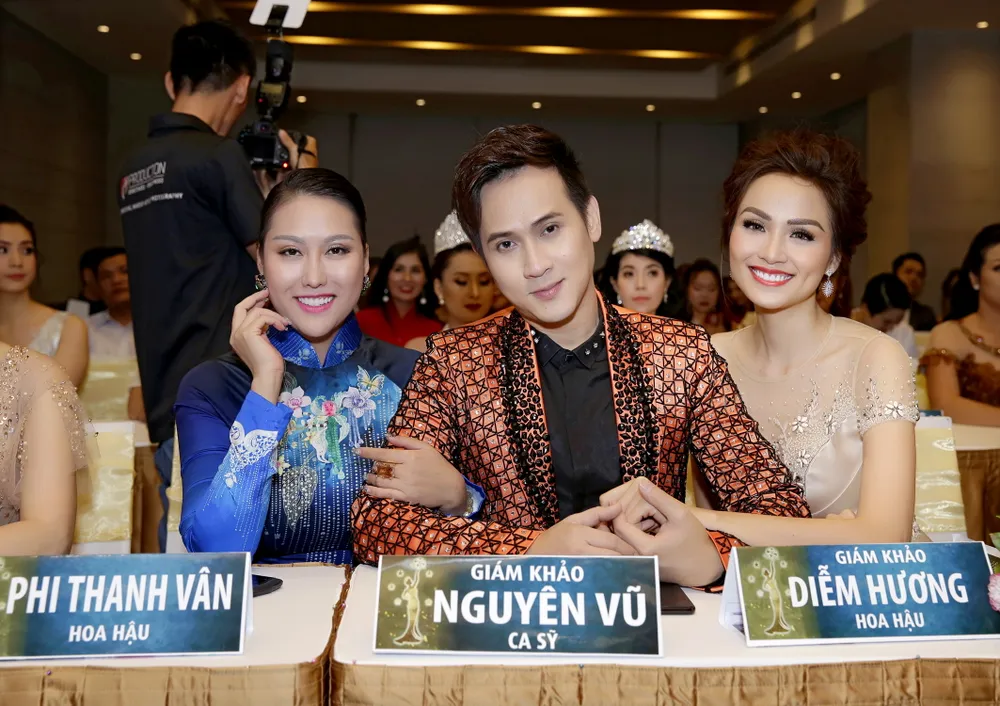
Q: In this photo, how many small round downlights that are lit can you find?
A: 10